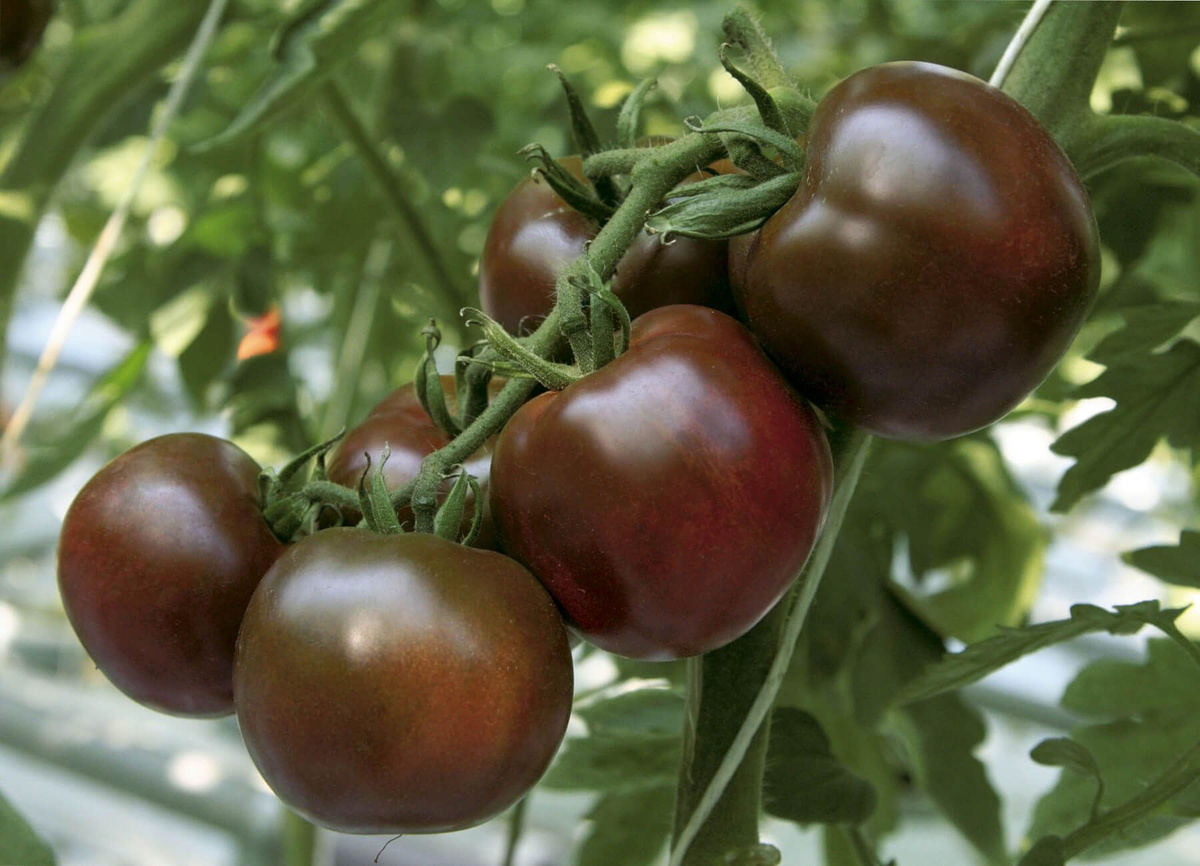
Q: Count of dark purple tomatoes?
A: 6